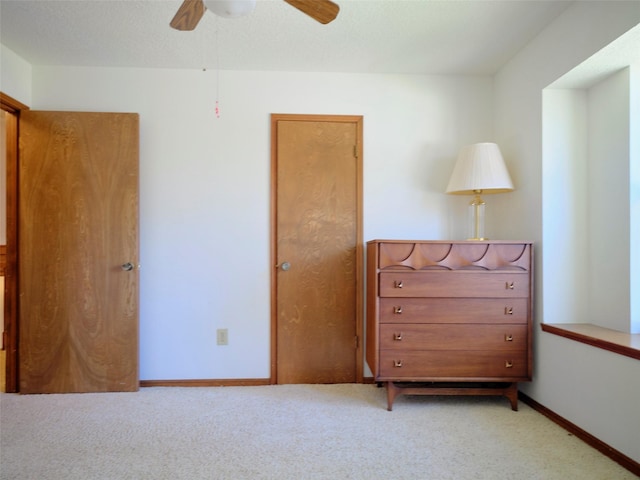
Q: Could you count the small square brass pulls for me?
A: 8